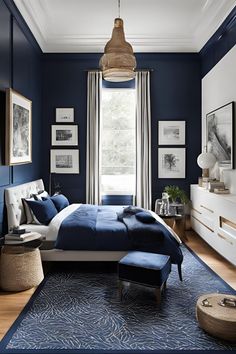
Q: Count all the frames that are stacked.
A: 5